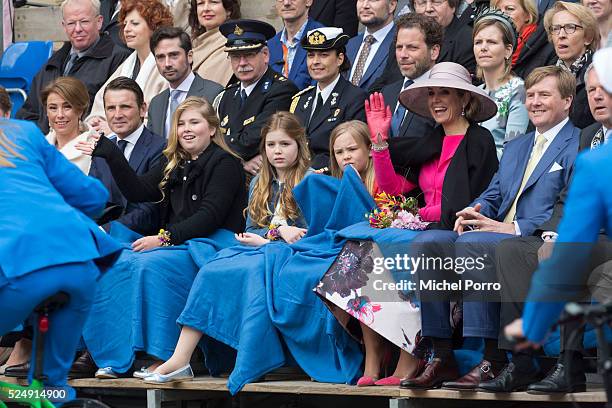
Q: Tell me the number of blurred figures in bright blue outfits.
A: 2